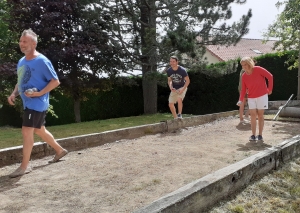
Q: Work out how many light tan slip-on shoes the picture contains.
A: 2